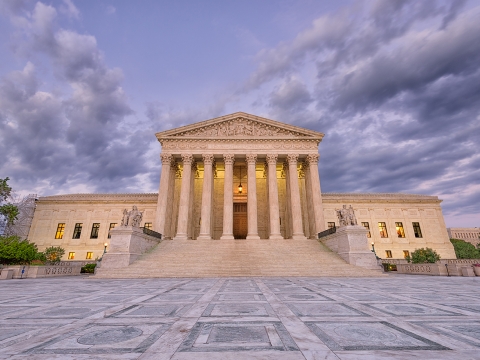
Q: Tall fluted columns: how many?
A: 8